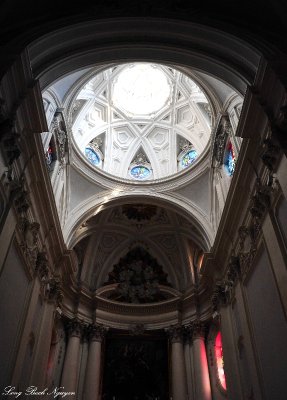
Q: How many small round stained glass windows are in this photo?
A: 3